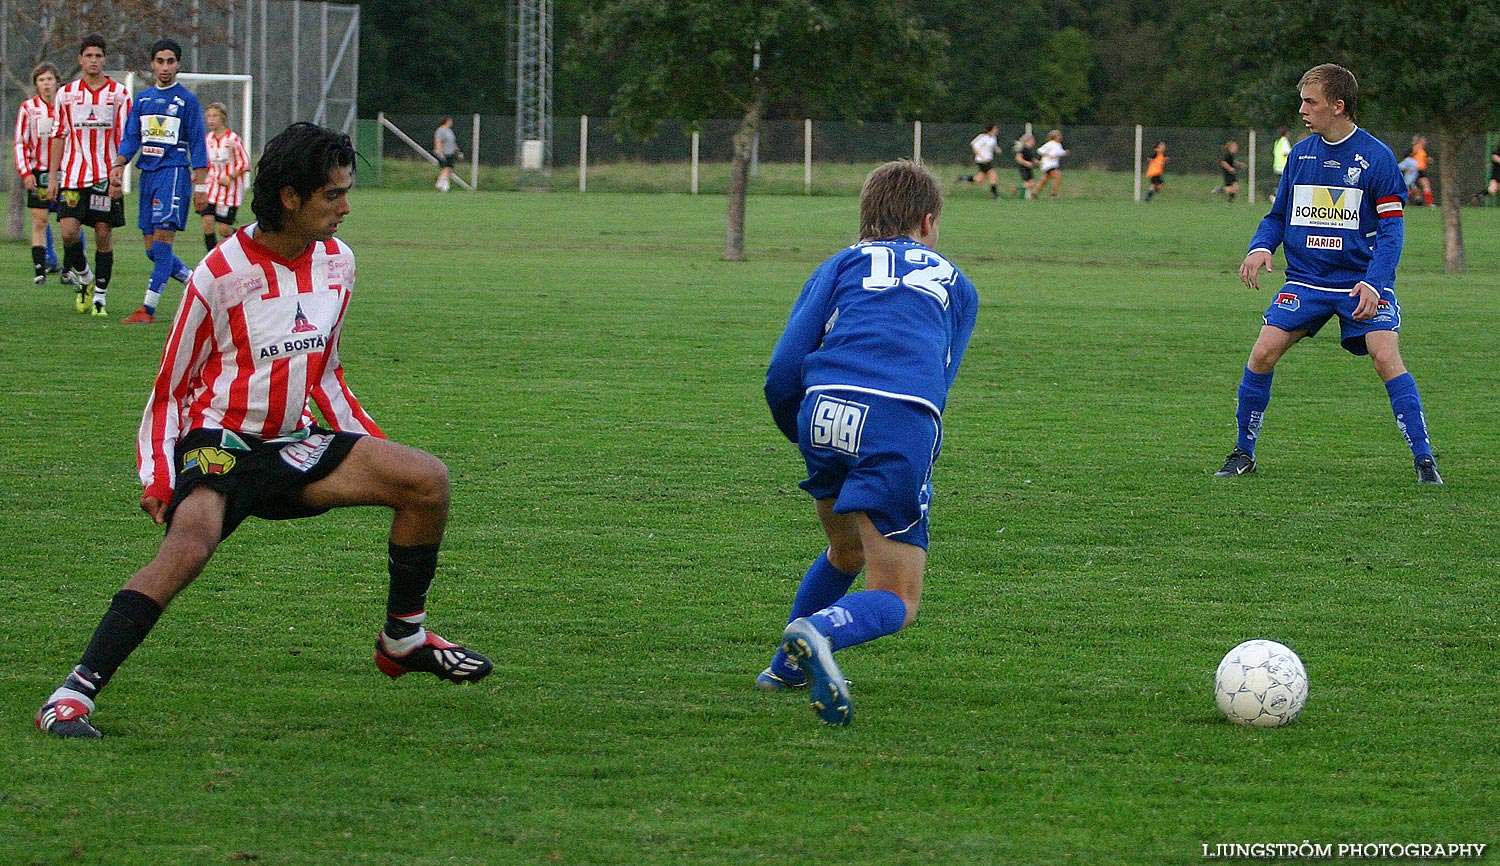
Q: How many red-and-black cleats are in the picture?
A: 2